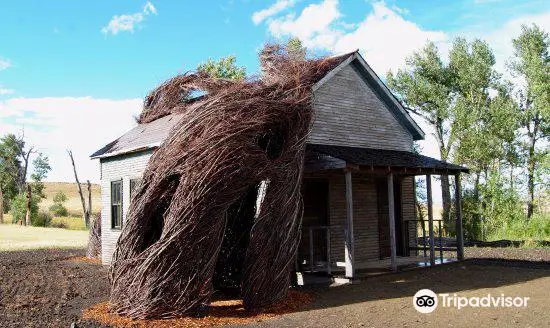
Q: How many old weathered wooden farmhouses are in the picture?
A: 1